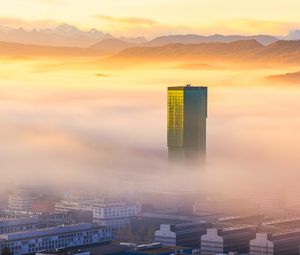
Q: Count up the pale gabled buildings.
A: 3